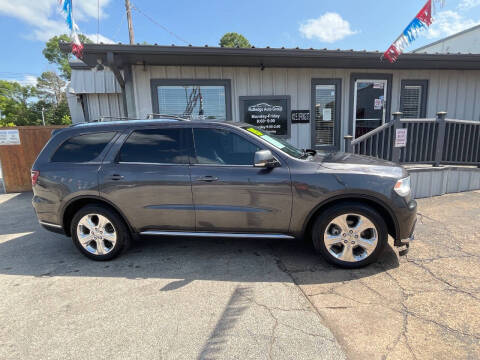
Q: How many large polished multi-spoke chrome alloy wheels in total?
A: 2